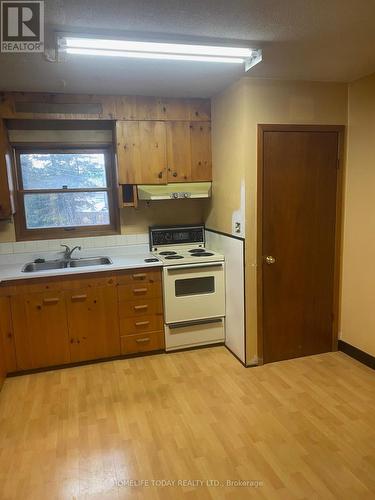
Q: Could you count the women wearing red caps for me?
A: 0